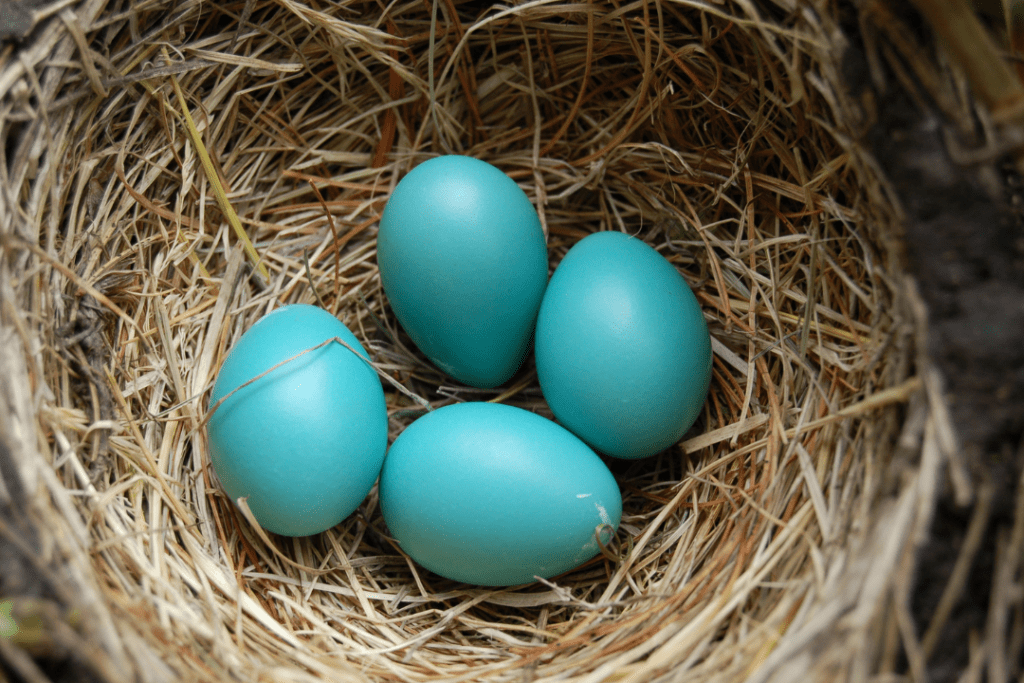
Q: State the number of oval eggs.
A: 4